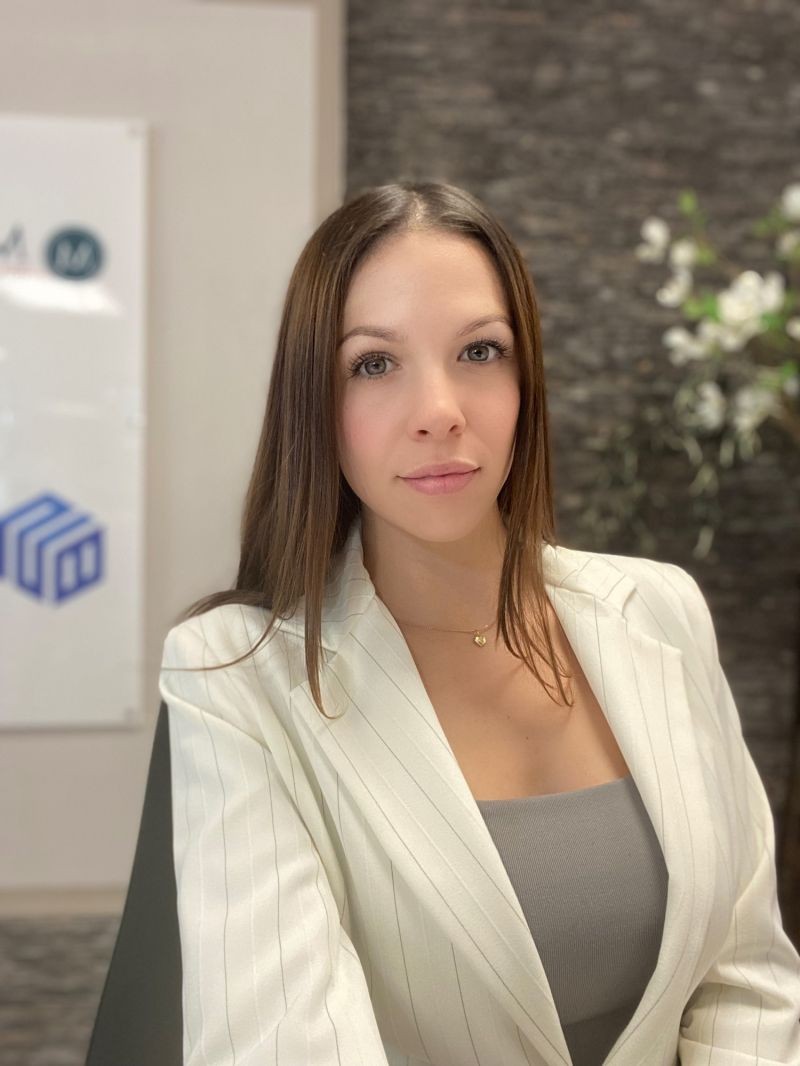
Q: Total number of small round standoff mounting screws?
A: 3